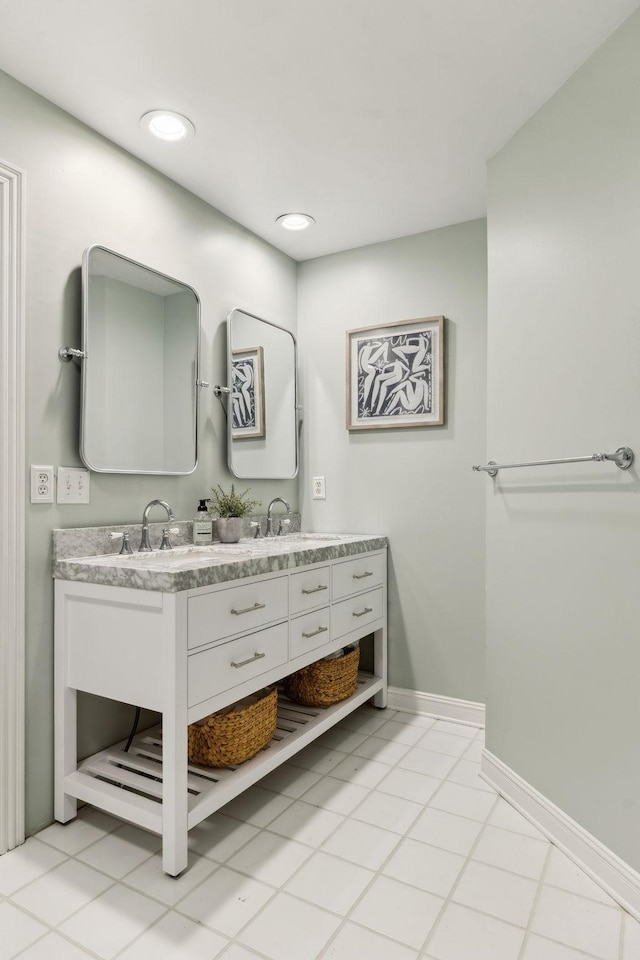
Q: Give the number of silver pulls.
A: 6